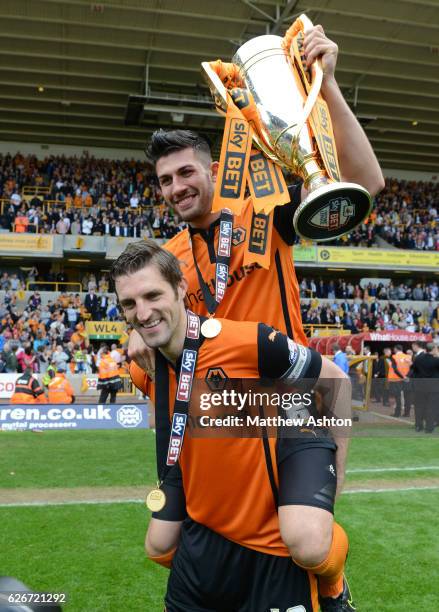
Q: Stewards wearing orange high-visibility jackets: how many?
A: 5